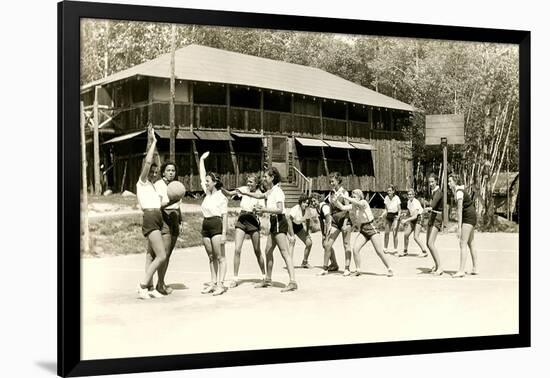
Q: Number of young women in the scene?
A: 13